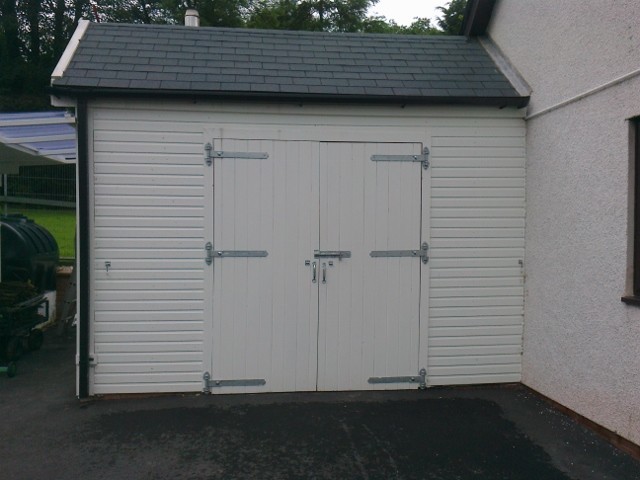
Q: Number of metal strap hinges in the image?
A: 6